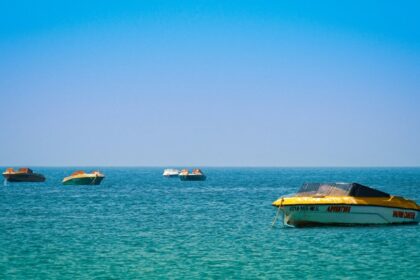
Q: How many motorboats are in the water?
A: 5